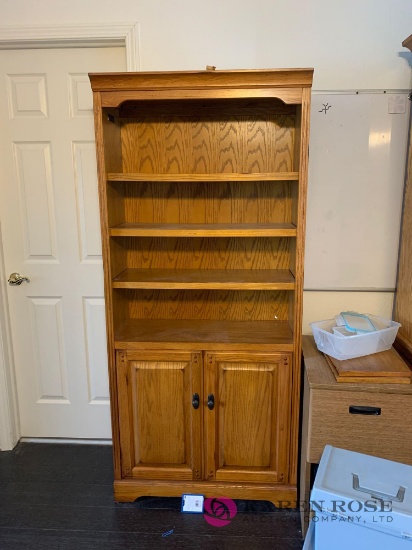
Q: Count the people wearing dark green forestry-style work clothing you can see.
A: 0